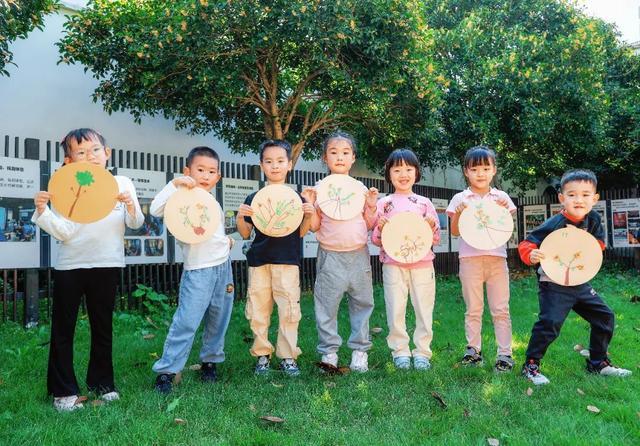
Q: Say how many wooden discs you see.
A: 7